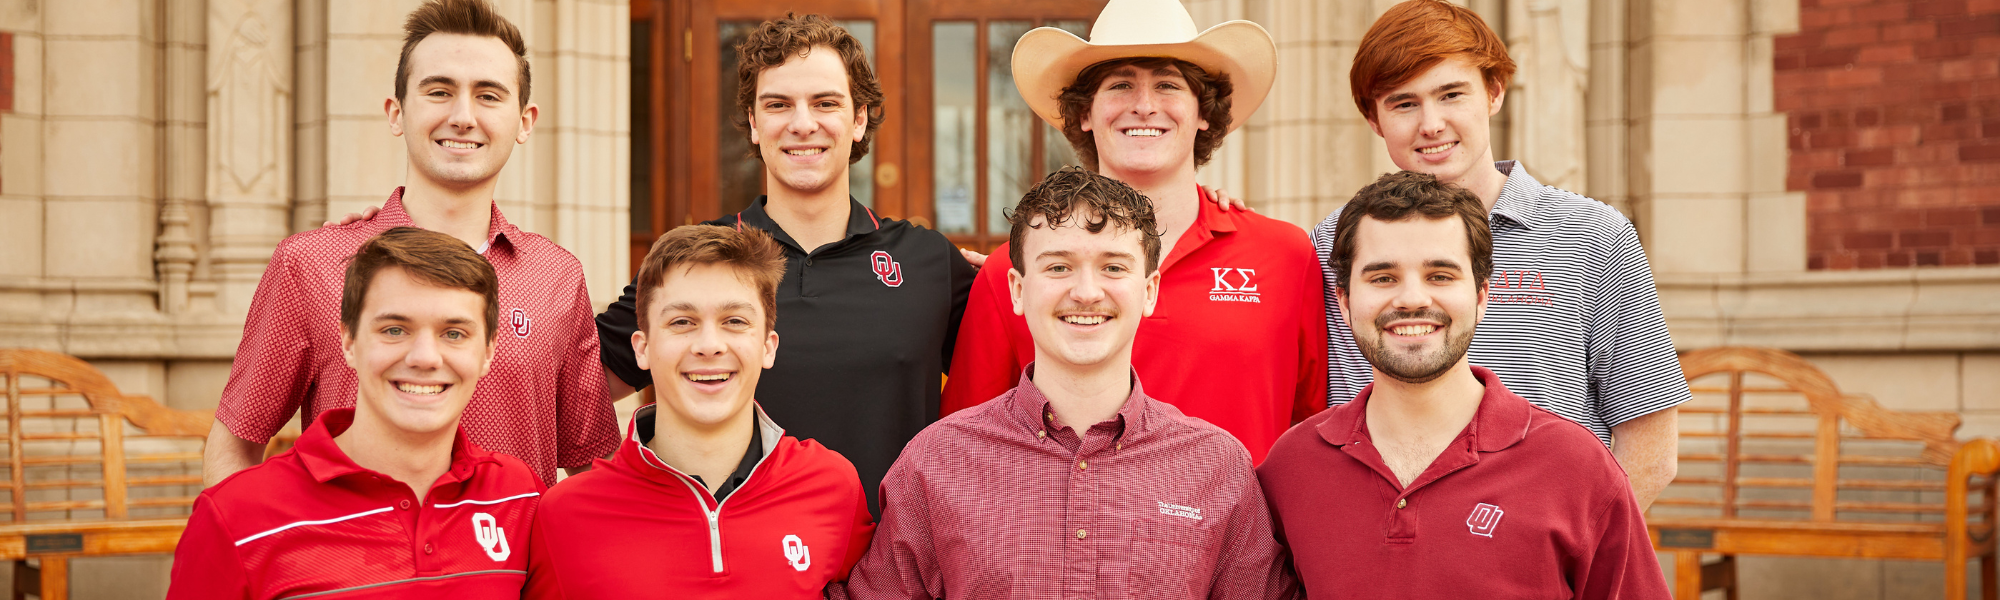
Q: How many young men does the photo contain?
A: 8